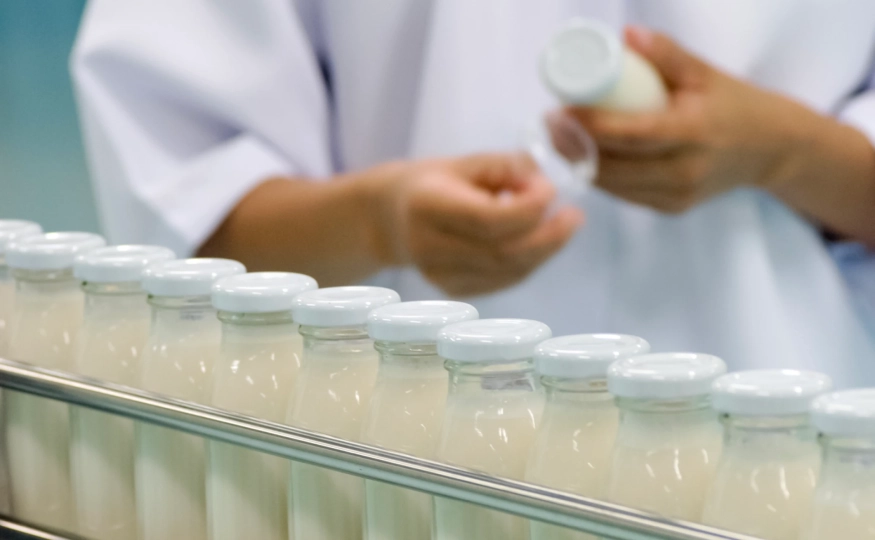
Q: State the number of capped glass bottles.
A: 13